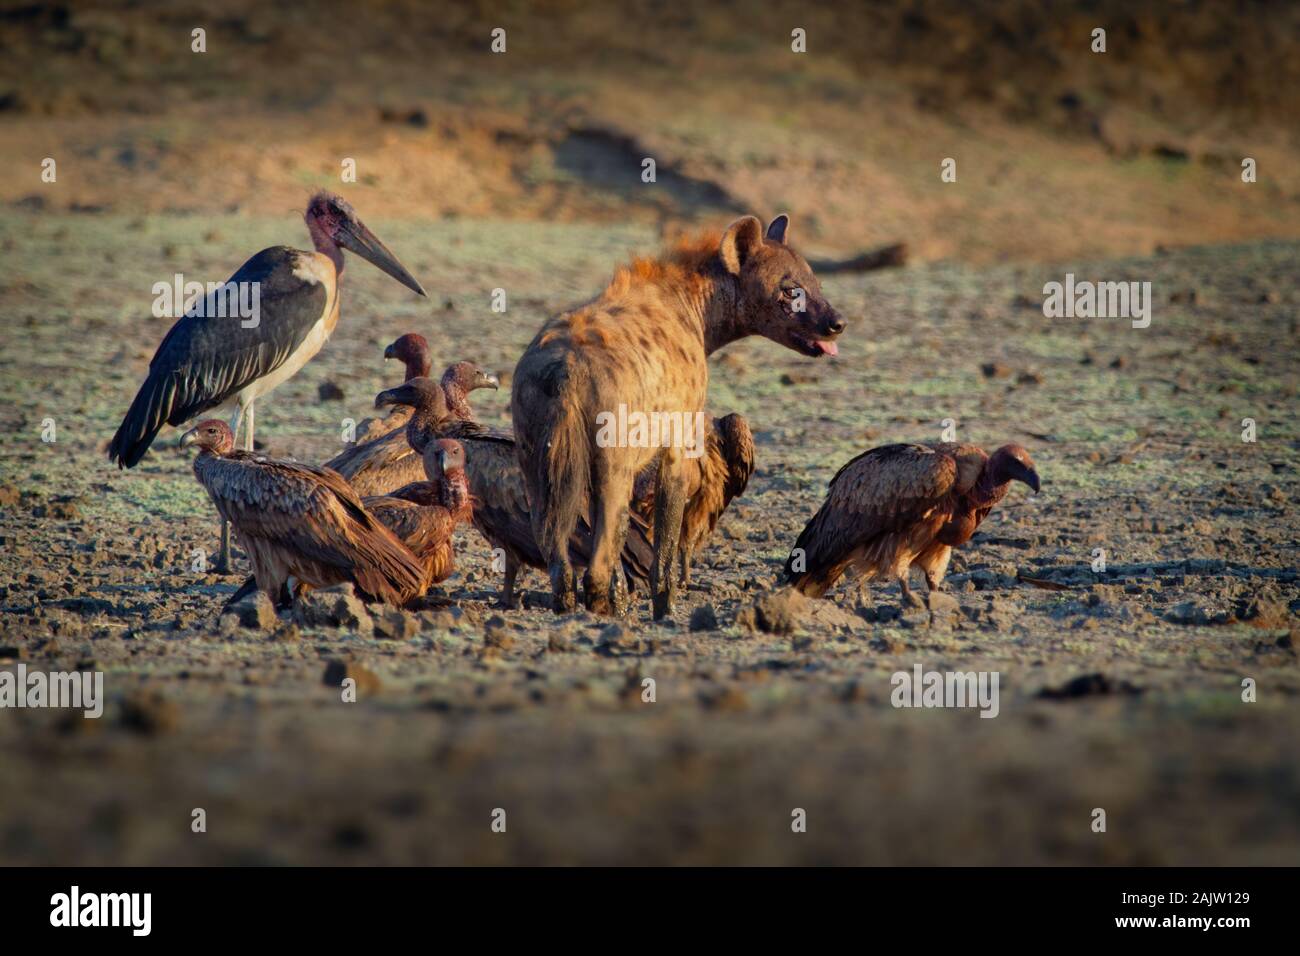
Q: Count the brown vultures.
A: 7